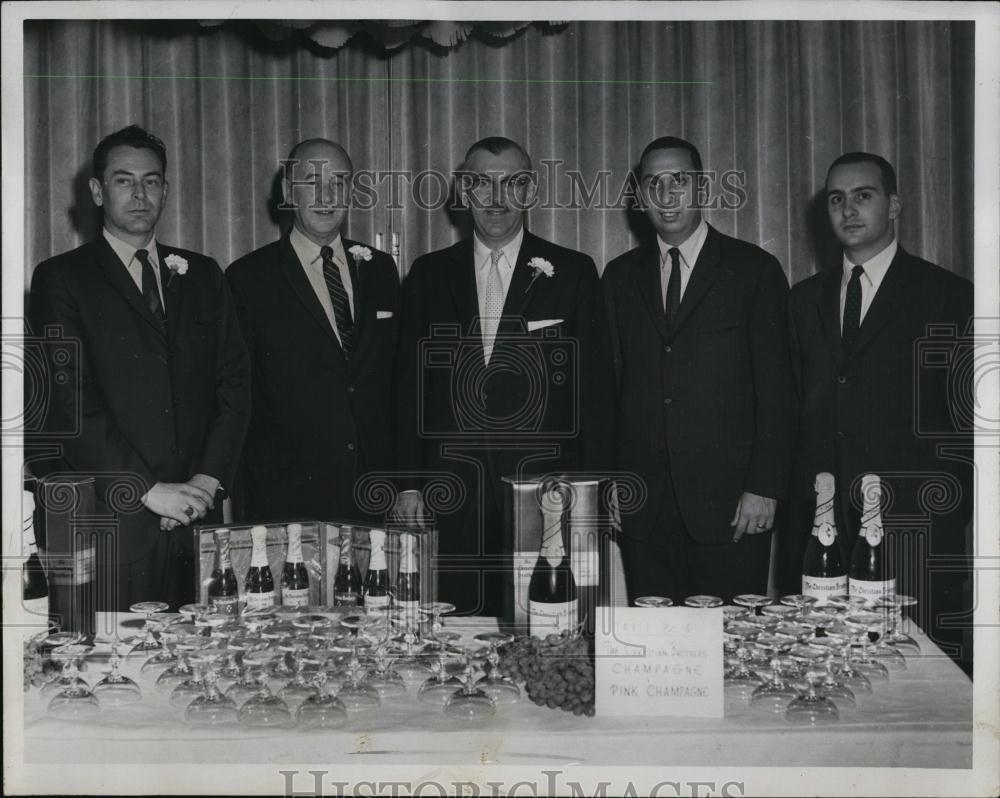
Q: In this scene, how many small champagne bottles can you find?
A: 6